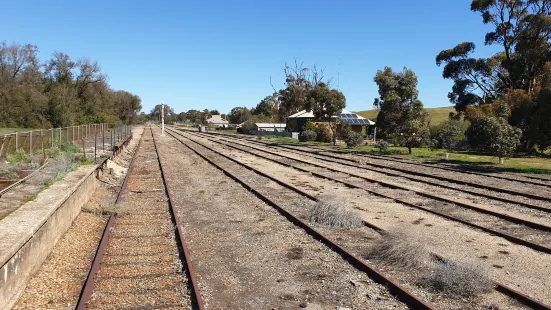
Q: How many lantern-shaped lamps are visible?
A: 0